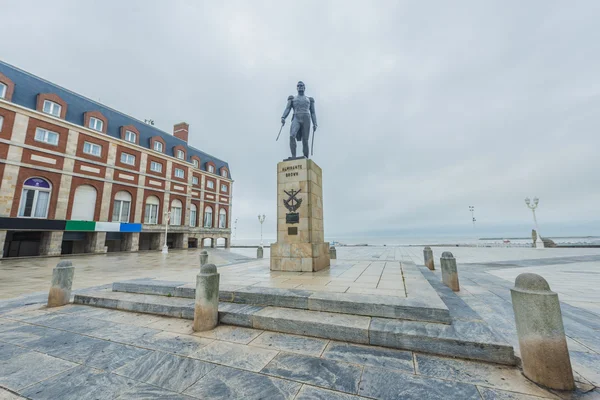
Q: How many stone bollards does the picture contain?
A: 8